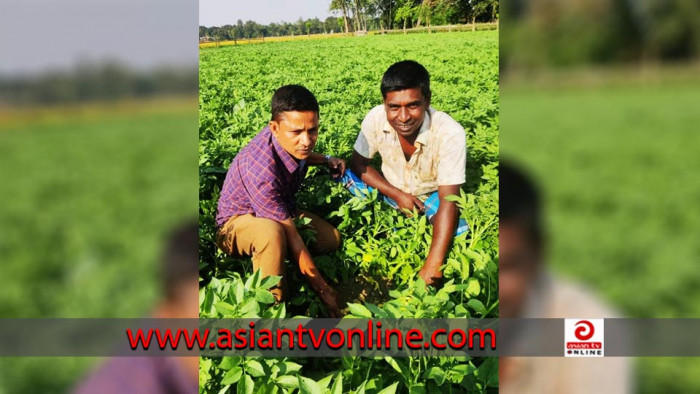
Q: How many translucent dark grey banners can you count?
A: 1